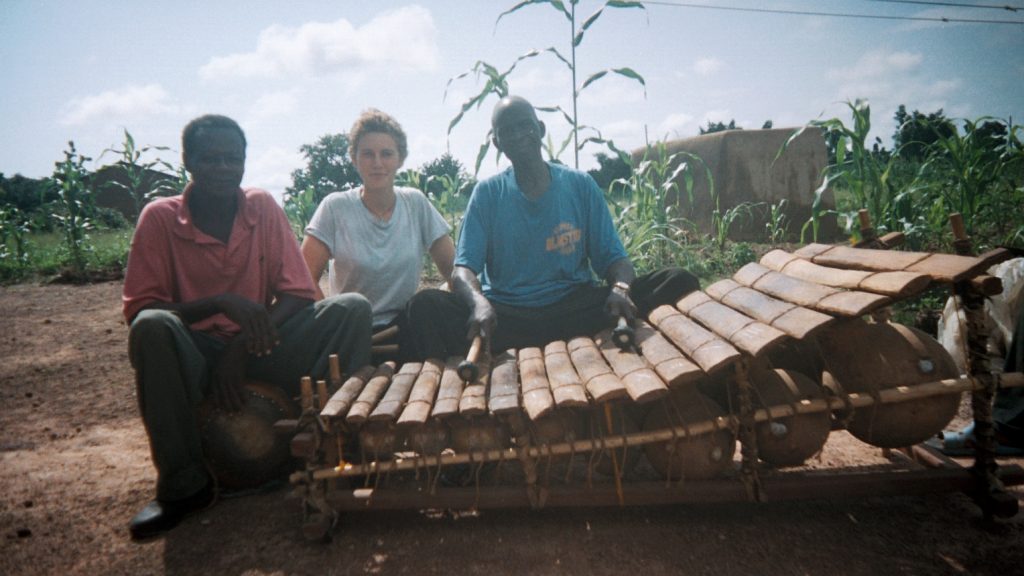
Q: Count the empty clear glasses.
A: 0